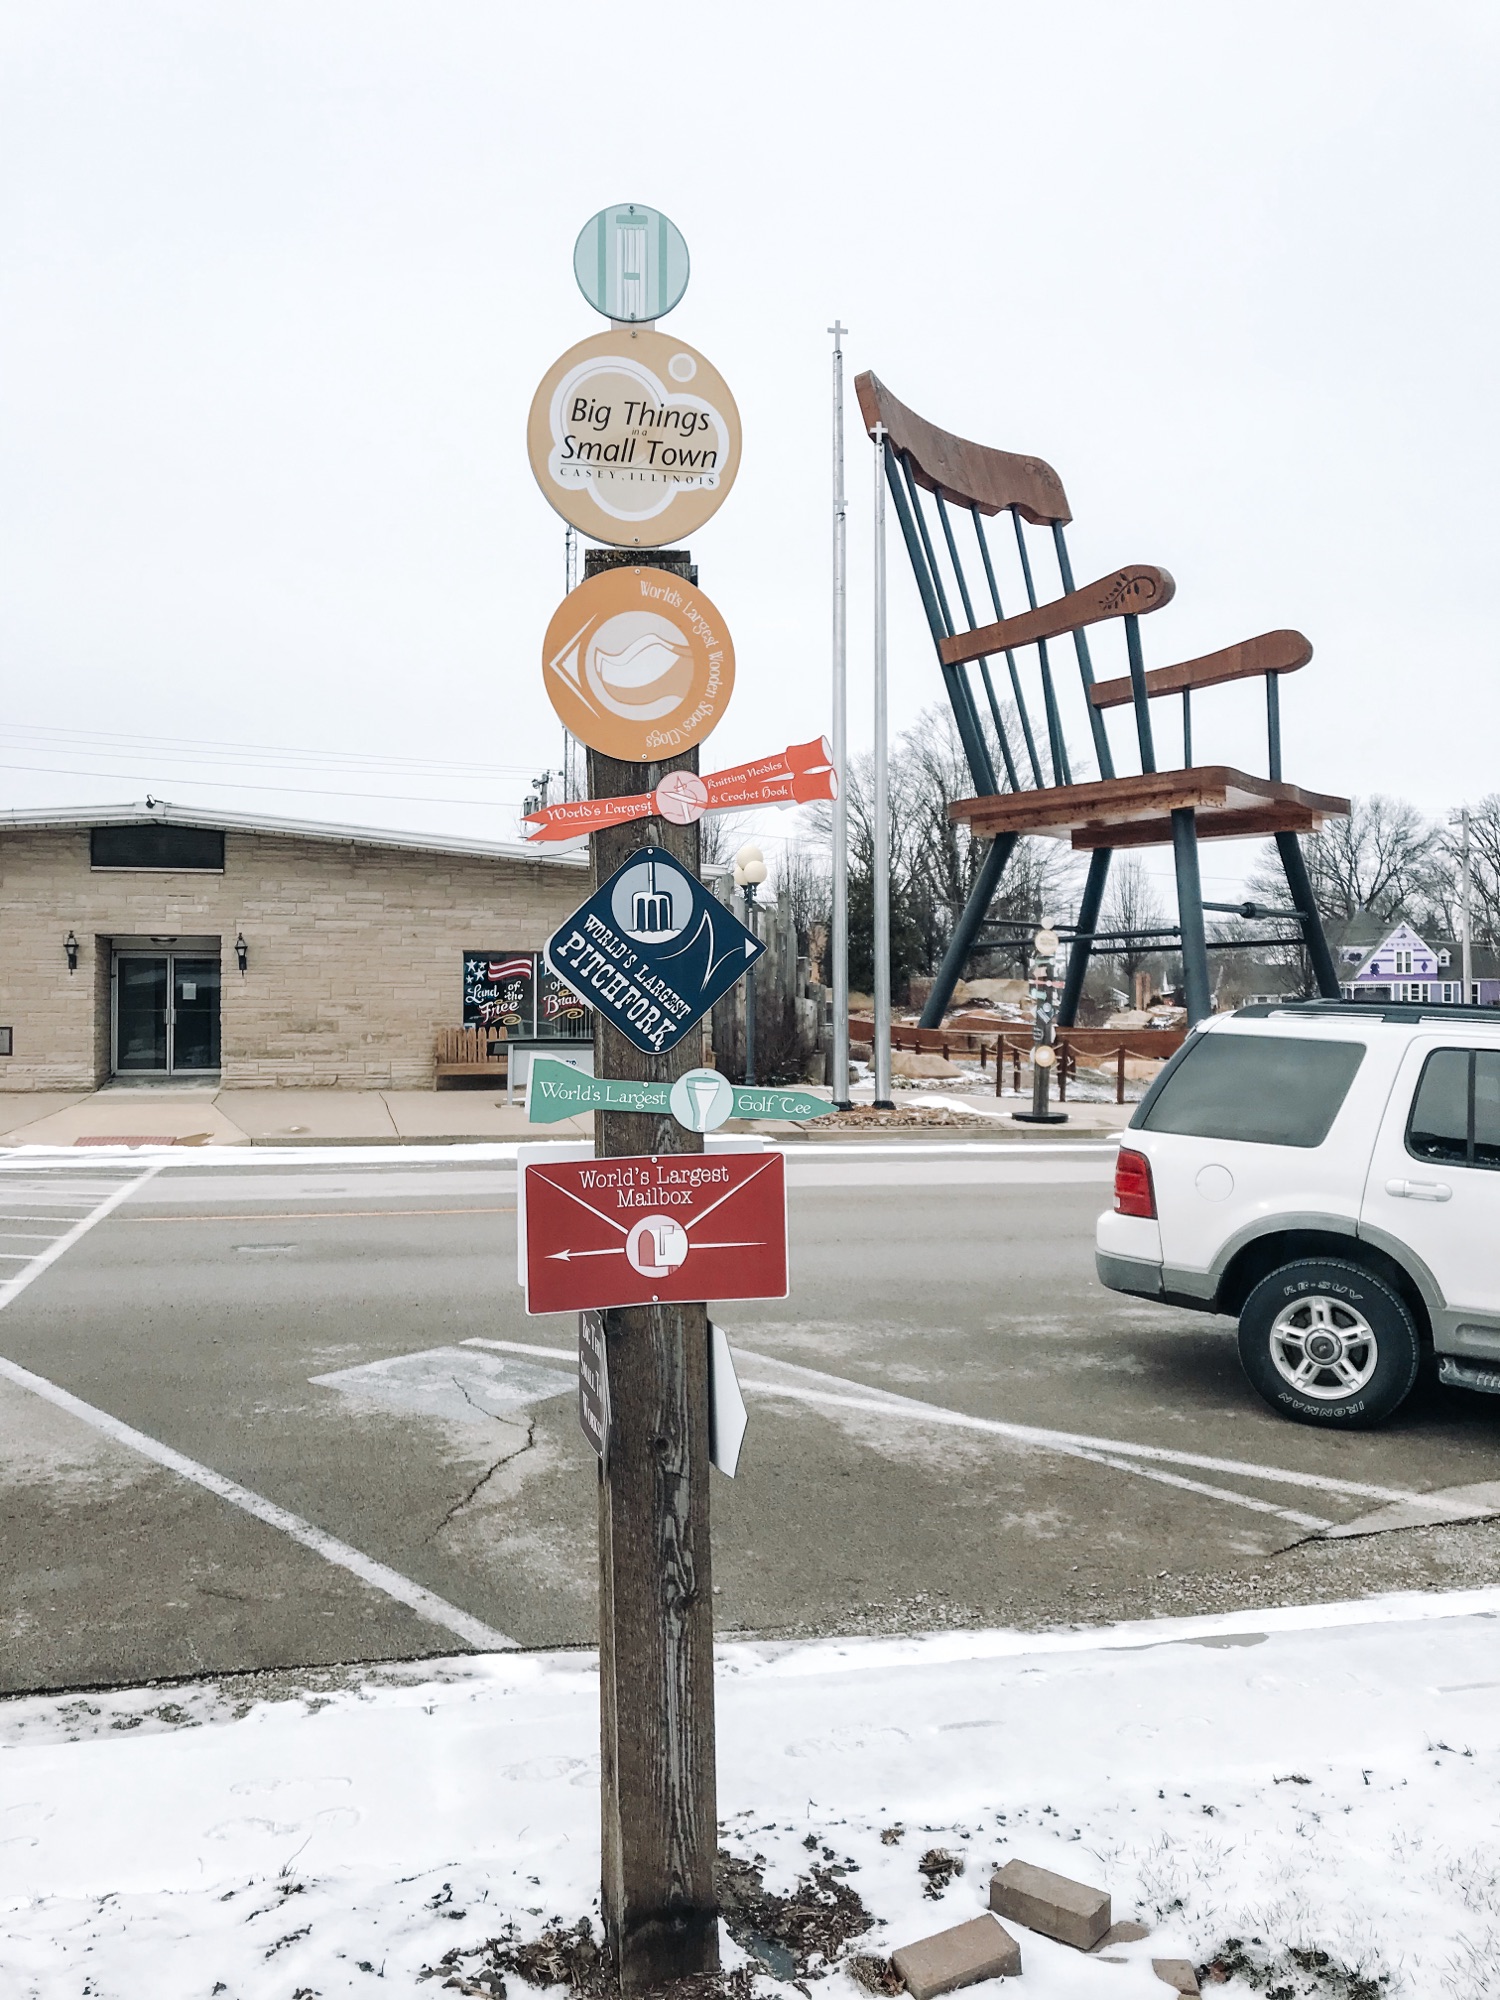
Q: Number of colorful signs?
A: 7